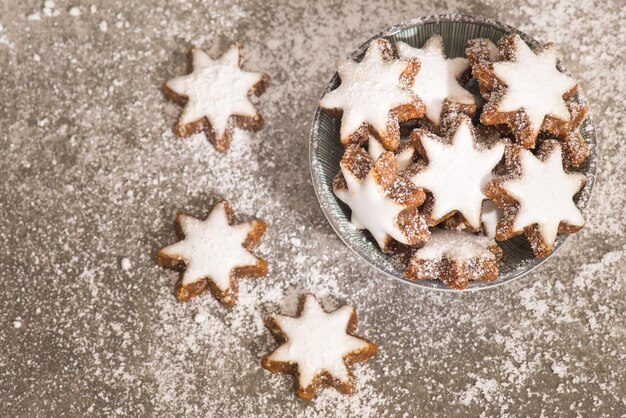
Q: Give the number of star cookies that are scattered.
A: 3